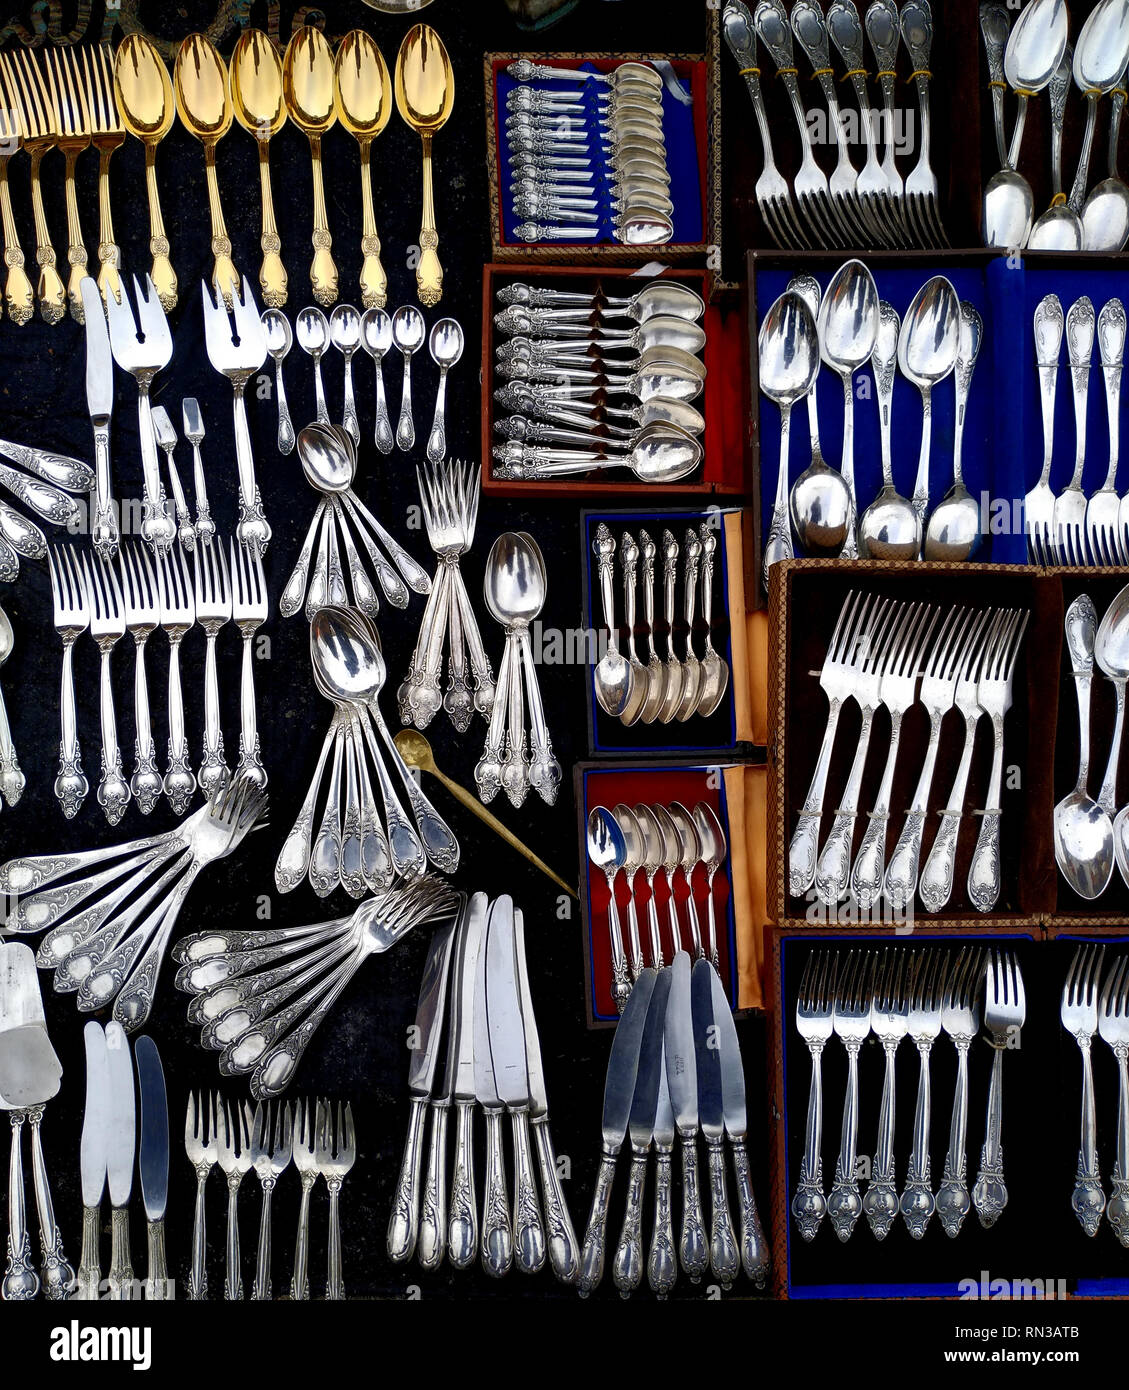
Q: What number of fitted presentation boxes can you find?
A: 8